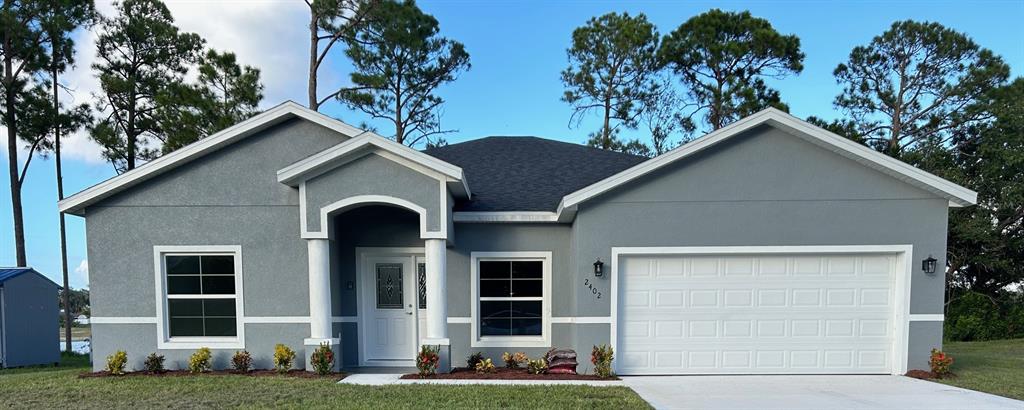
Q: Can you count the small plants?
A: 13